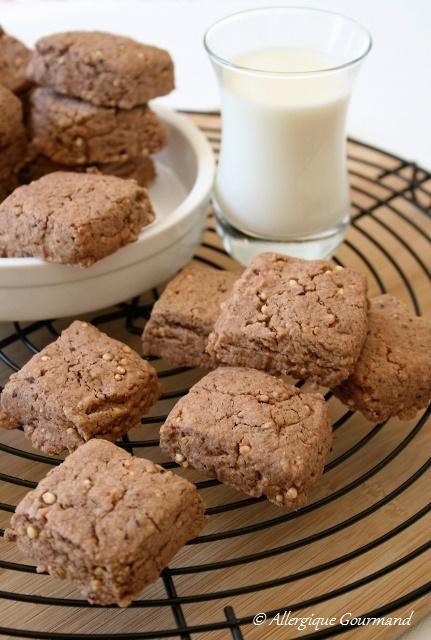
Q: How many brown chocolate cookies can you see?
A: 12